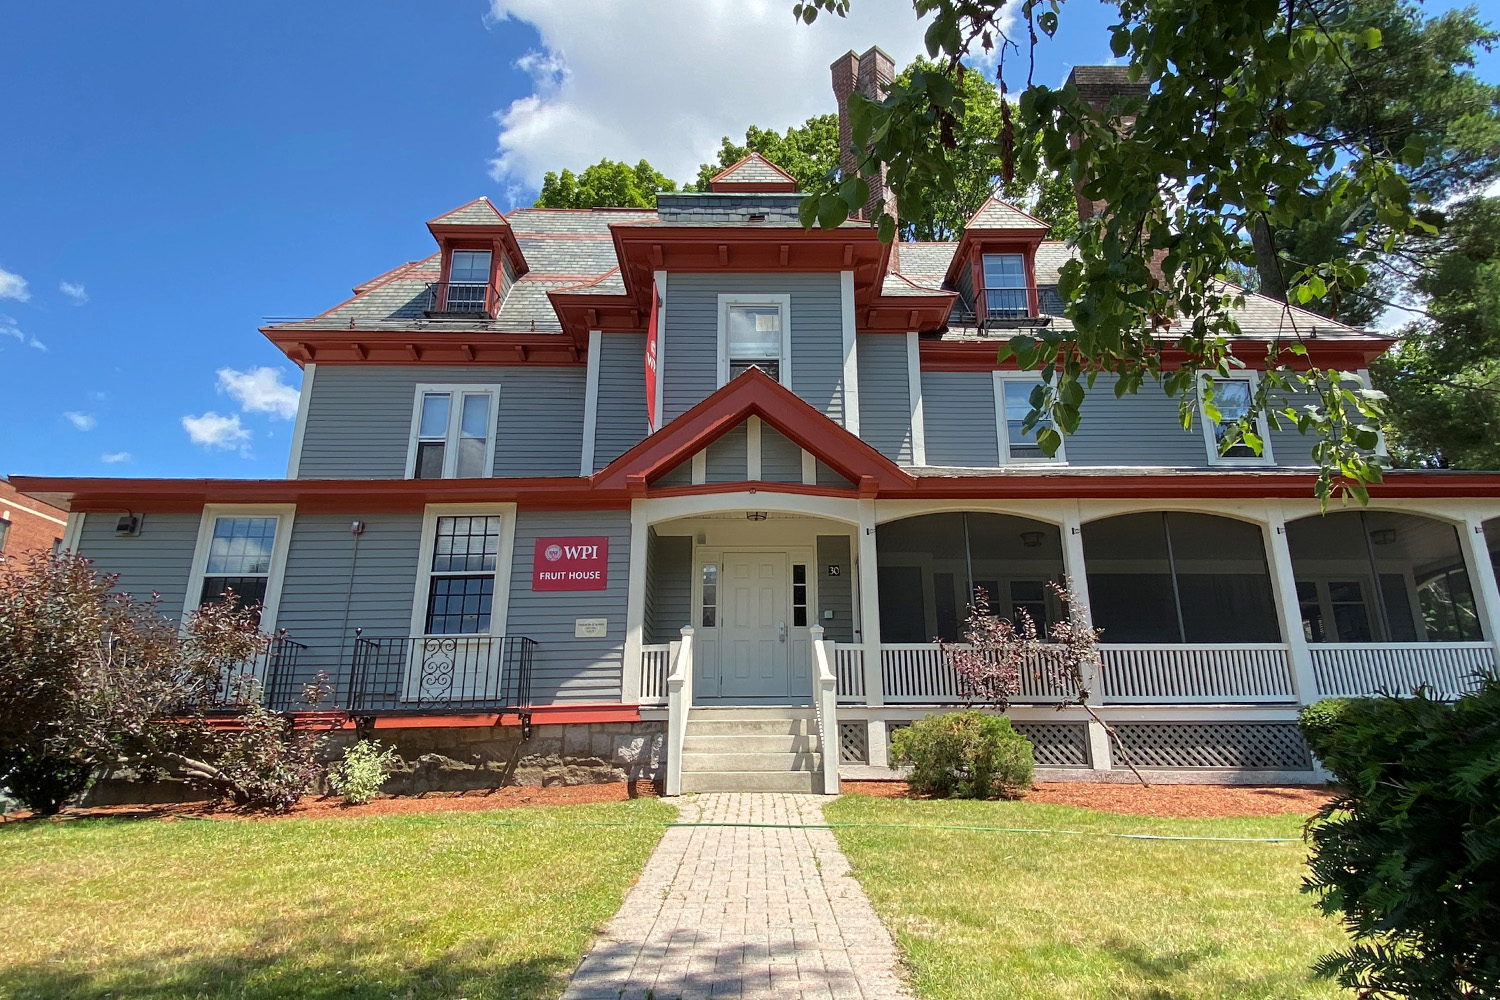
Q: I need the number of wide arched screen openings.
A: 3